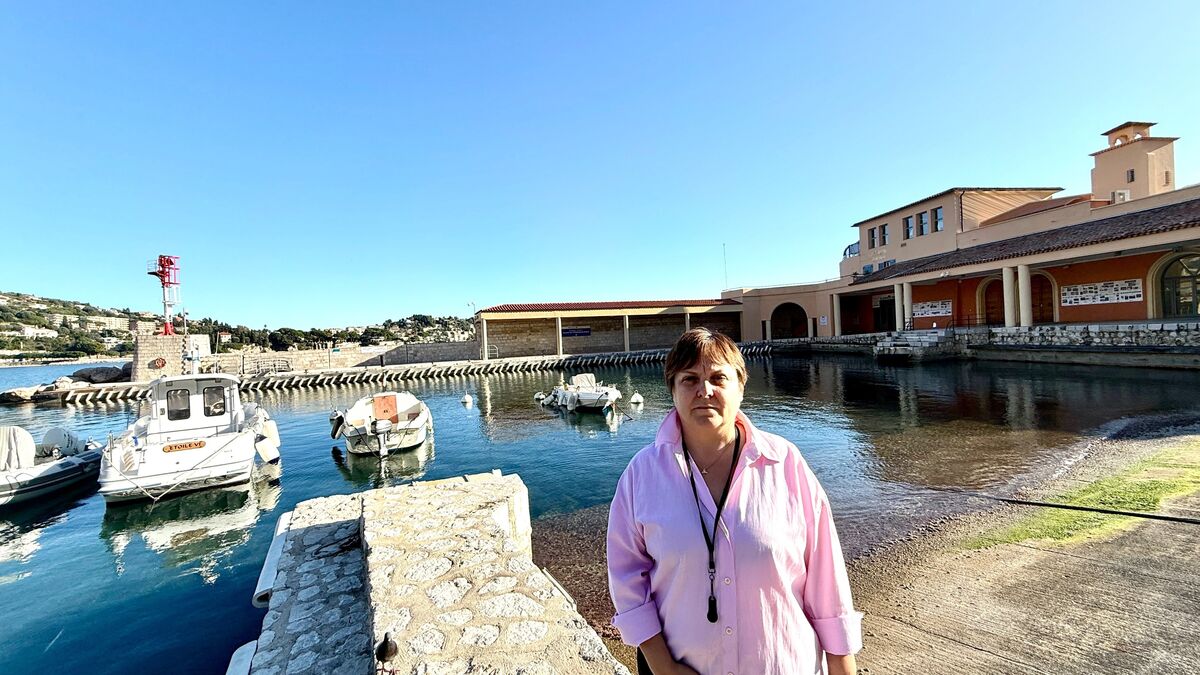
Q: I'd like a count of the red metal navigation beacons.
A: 1